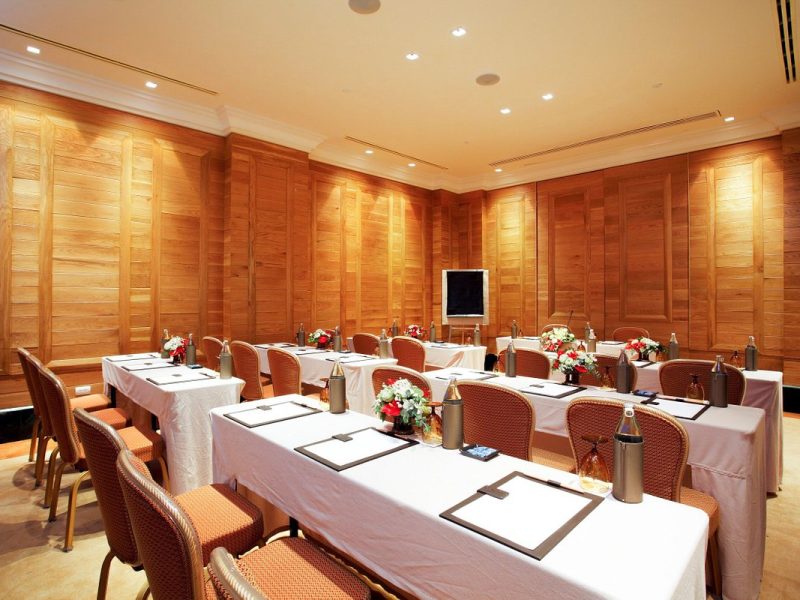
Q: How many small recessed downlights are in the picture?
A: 10